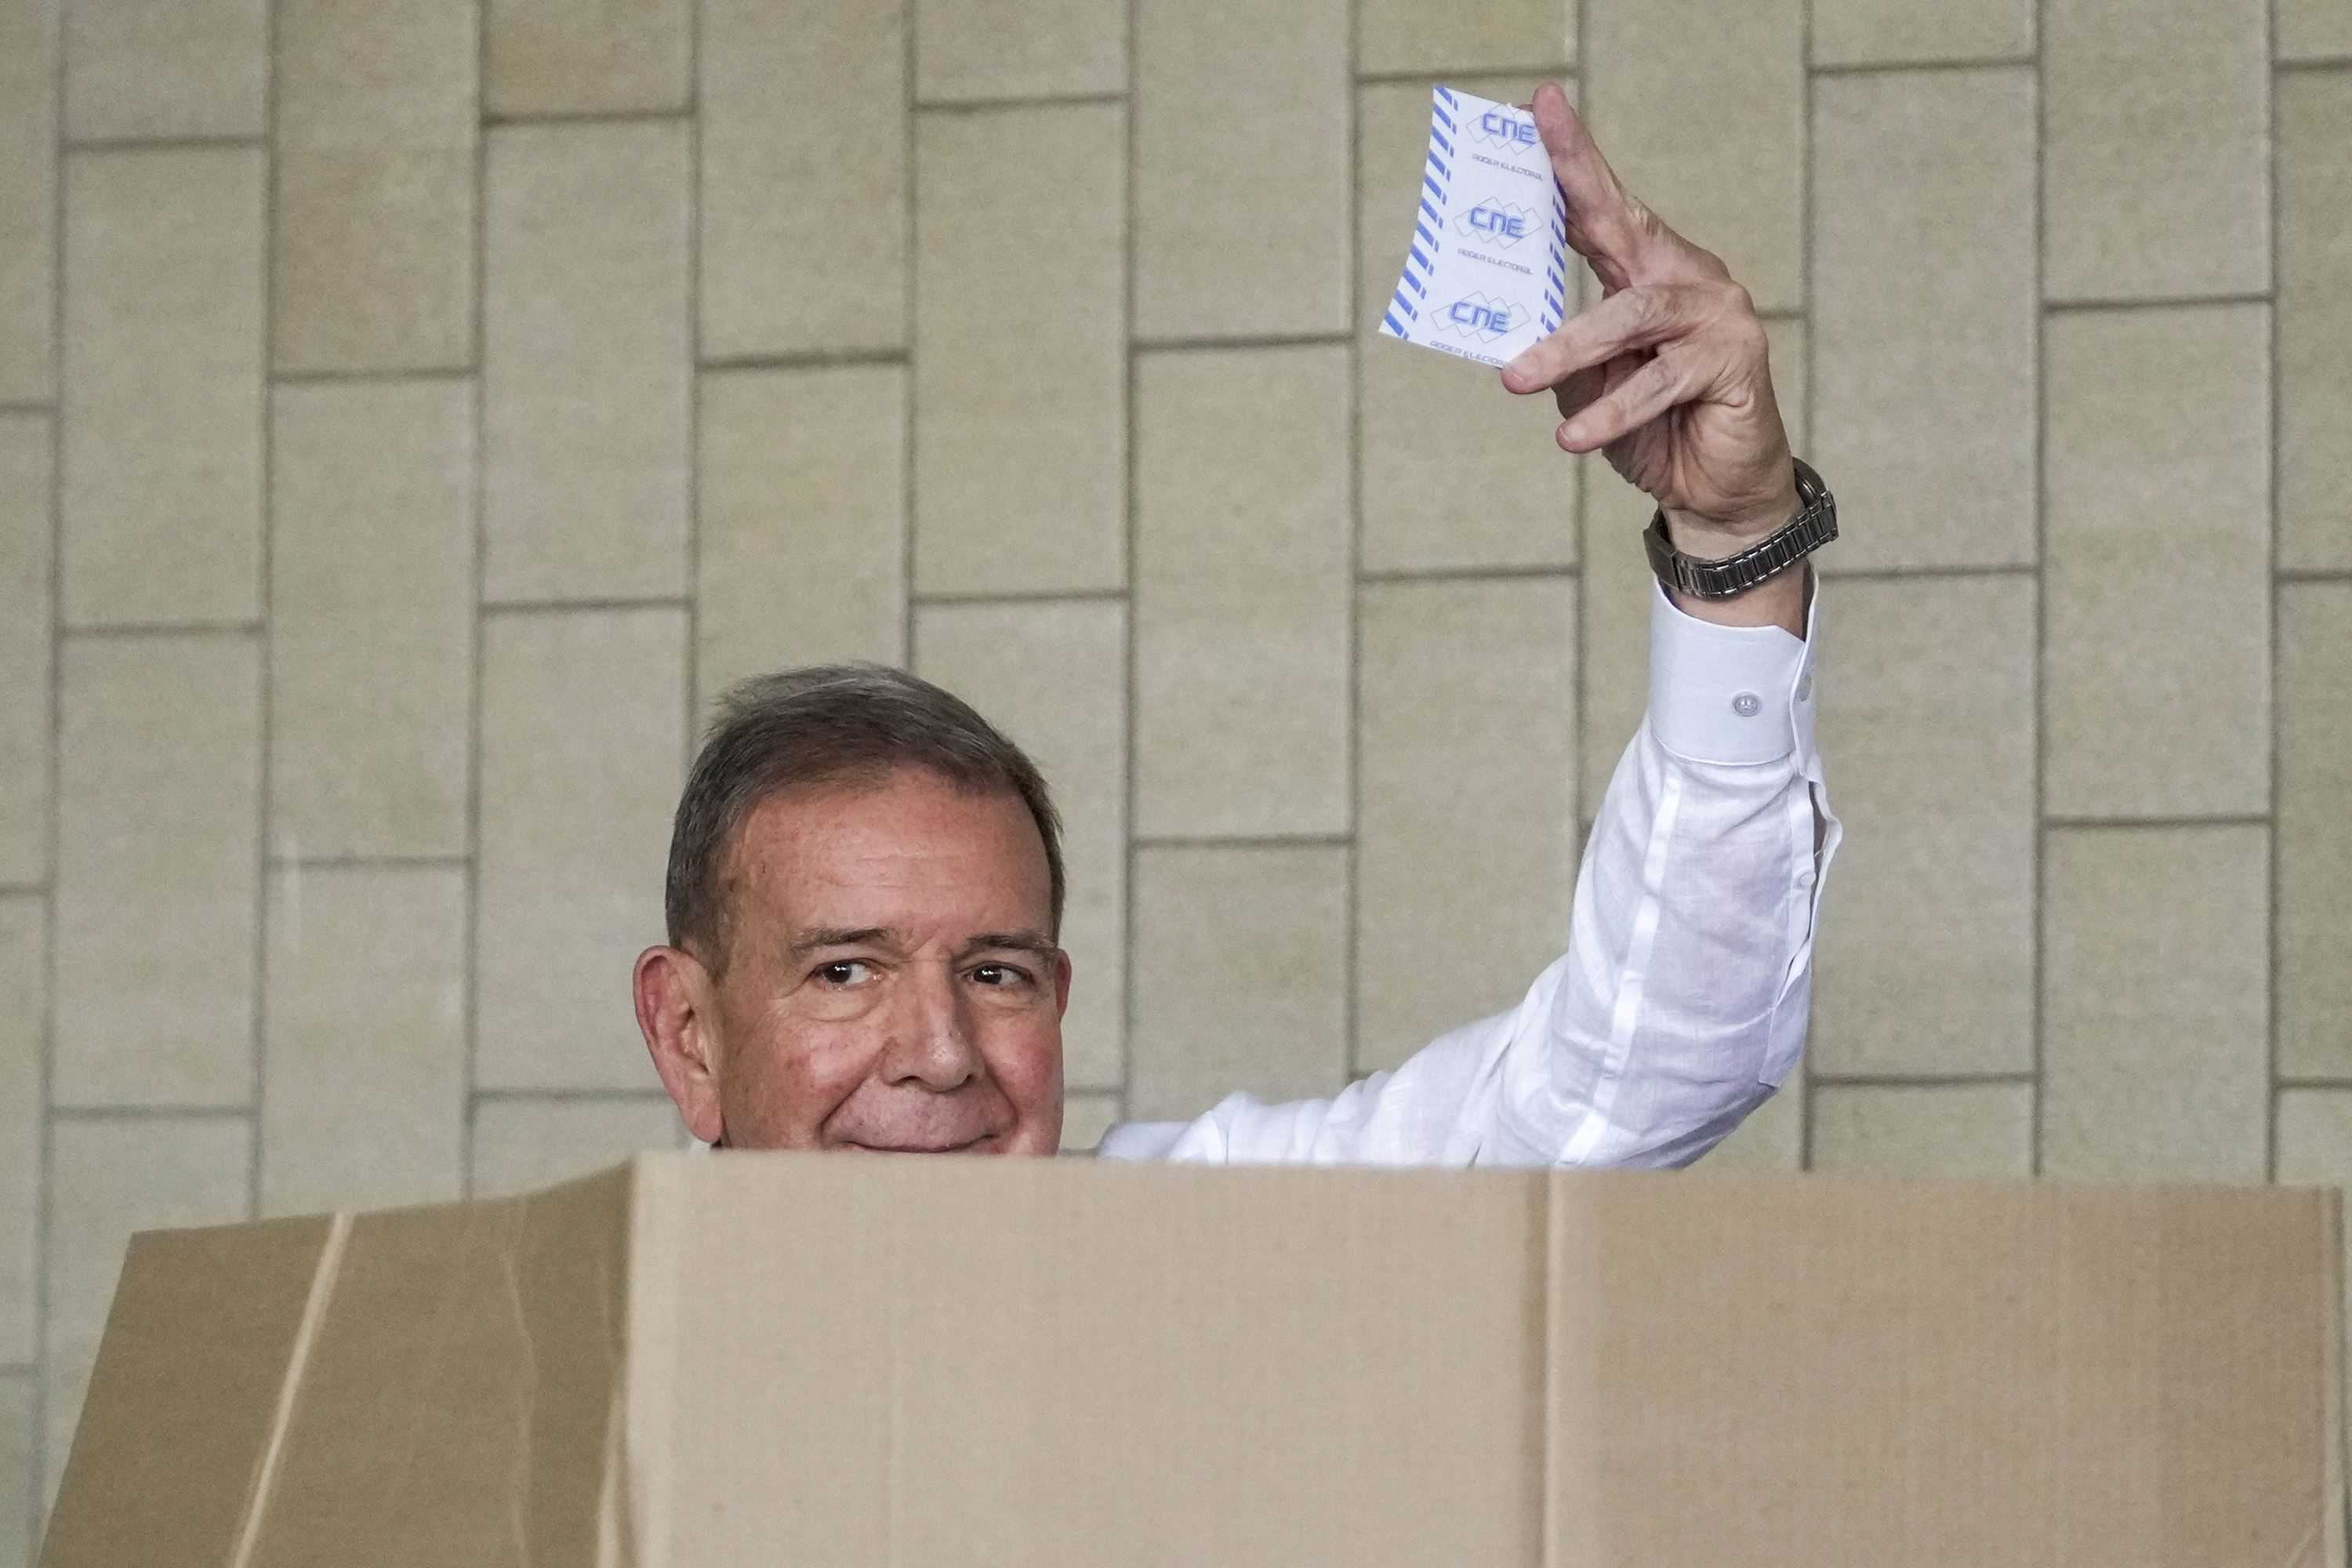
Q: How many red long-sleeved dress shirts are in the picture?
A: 0